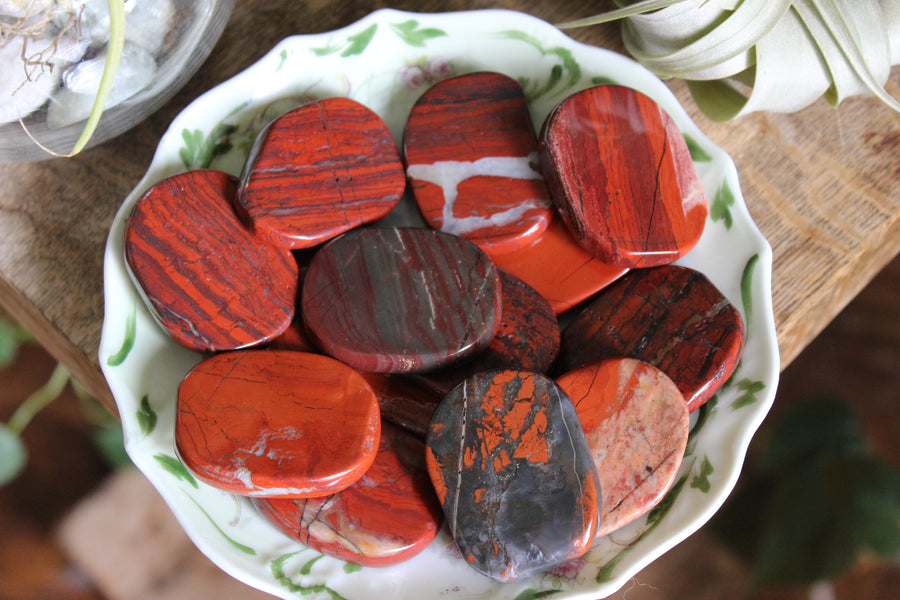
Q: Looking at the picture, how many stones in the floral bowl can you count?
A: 13